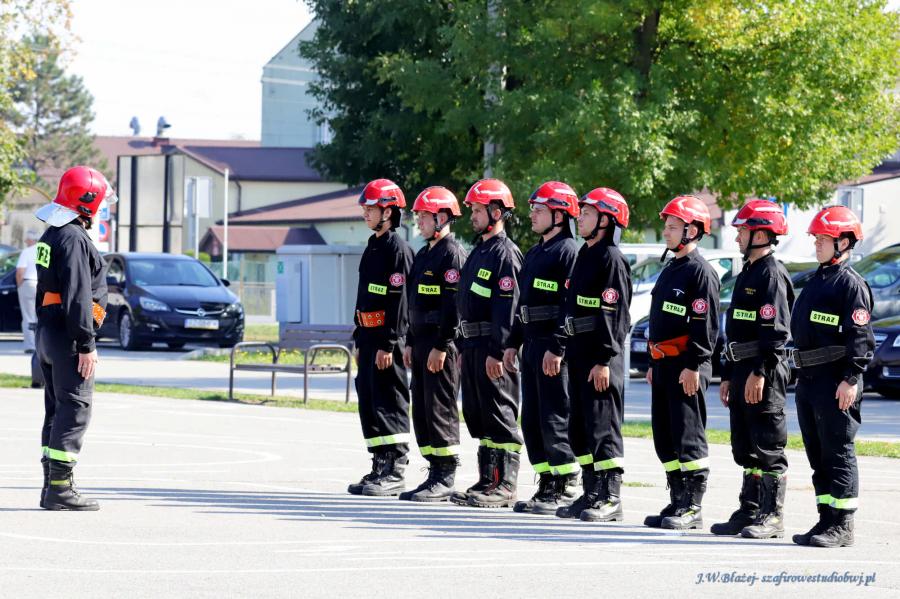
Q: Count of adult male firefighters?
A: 9